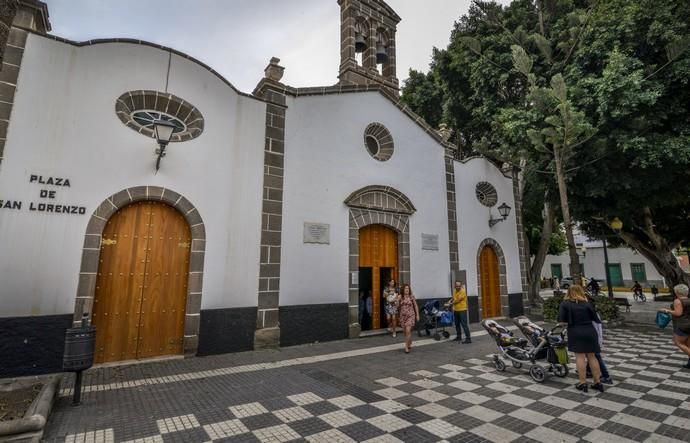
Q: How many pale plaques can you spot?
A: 2